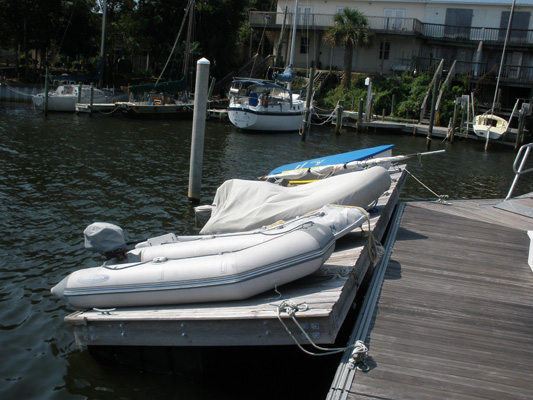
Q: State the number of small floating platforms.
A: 1